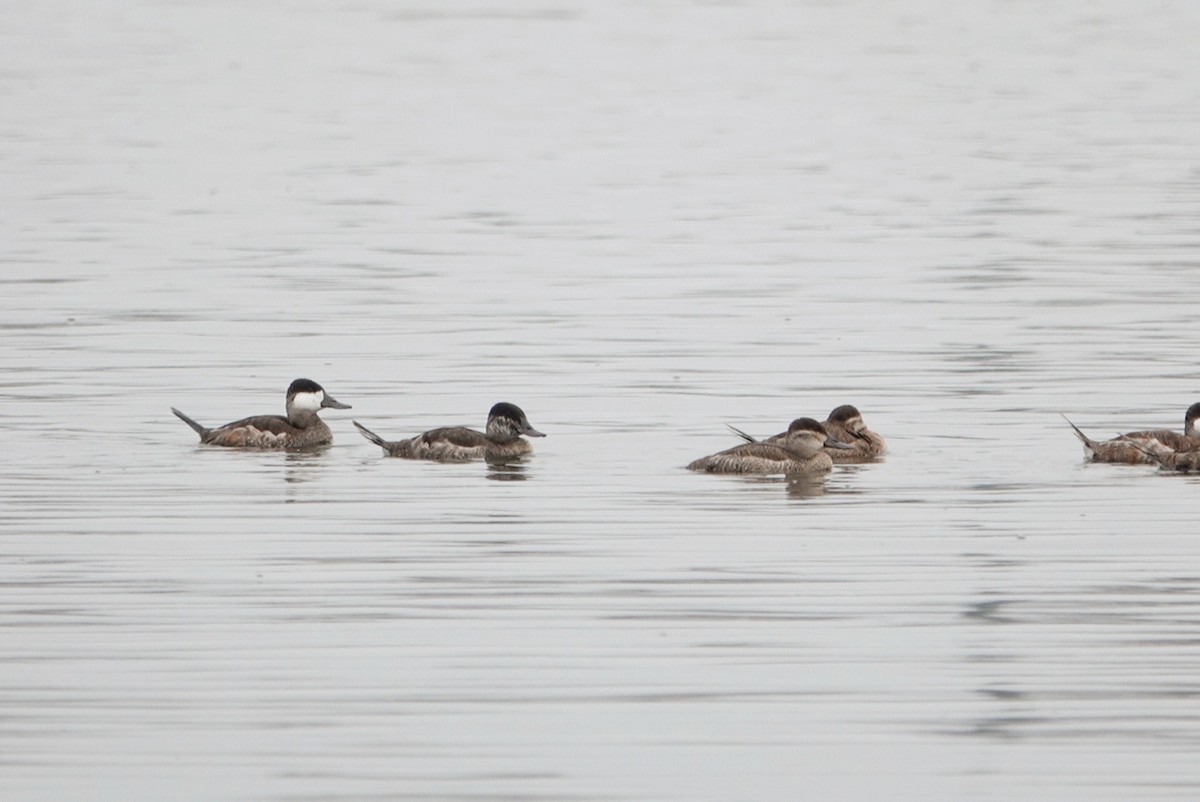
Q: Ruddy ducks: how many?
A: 6